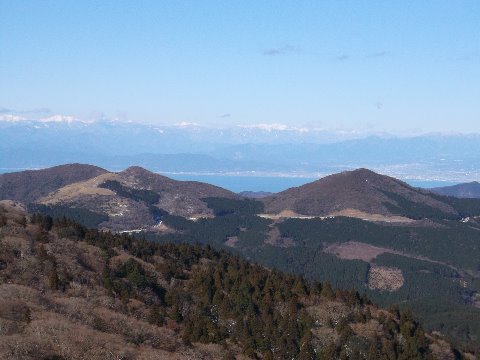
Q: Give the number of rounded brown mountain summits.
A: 3